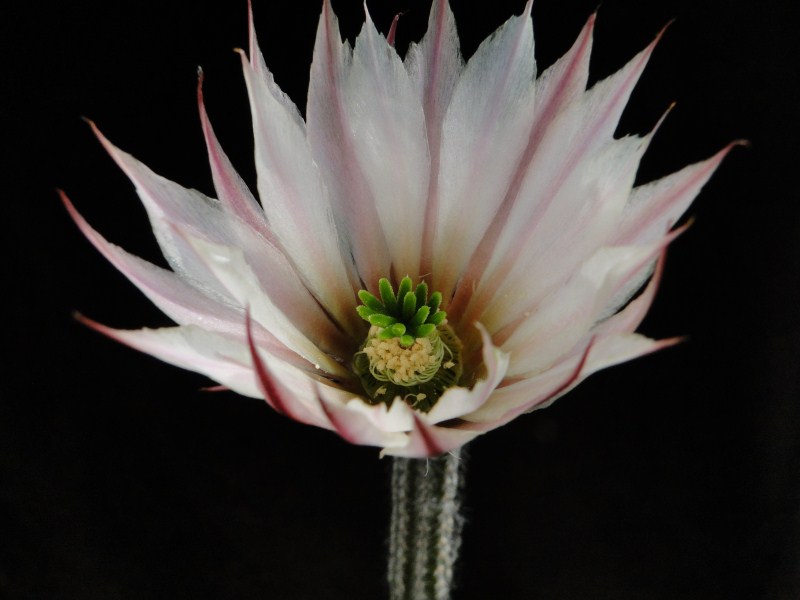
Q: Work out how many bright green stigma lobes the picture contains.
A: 14